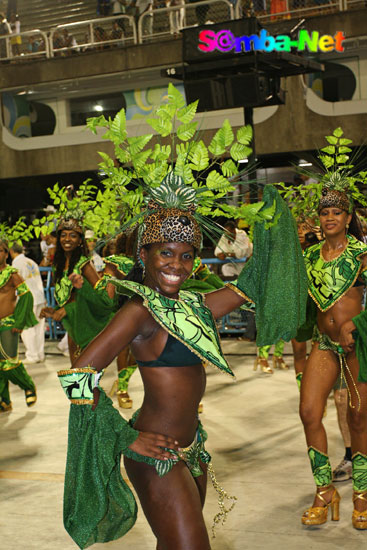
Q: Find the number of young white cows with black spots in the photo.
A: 0